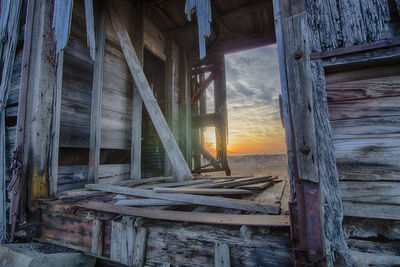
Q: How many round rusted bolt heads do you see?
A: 2